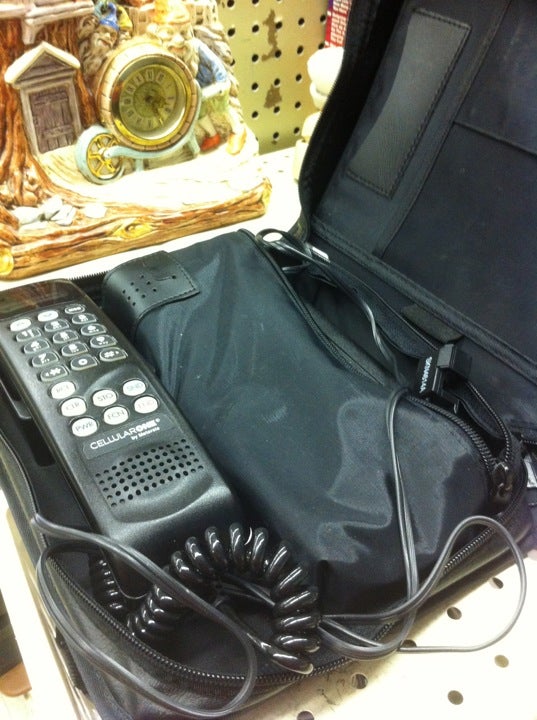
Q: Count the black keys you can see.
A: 13